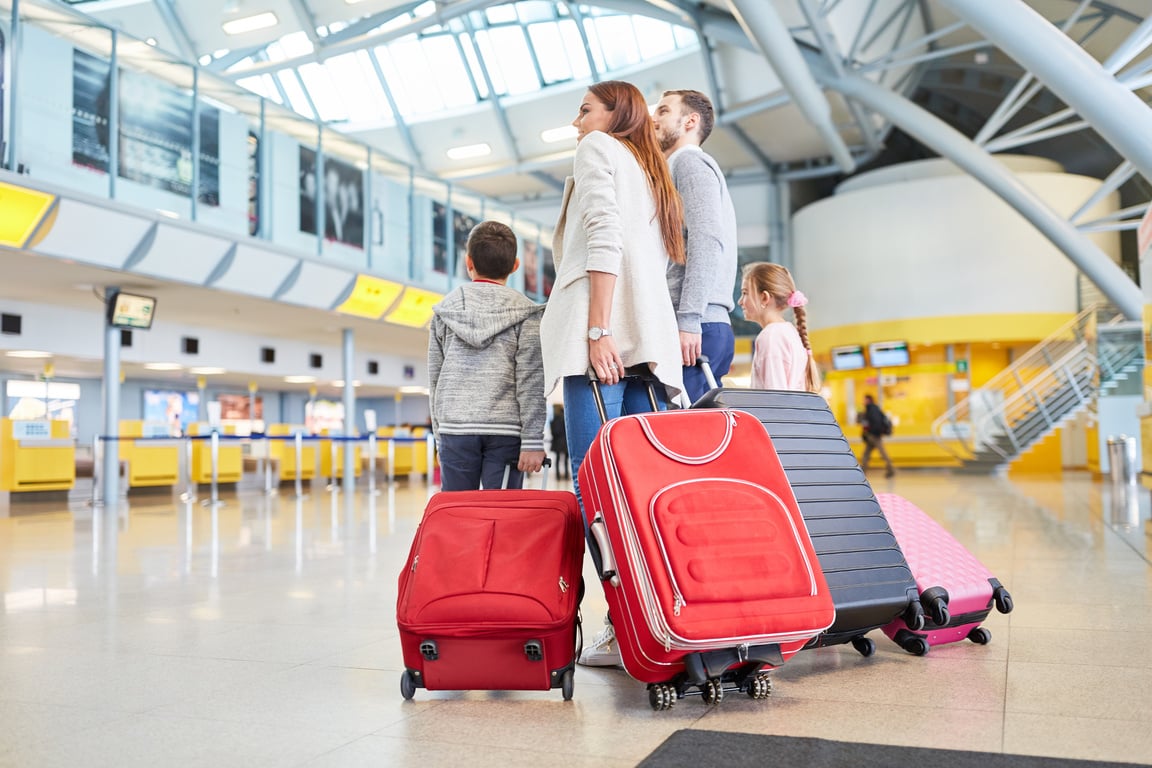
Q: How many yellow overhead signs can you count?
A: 3